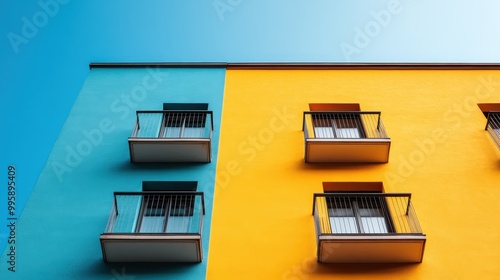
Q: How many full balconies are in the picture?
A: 4